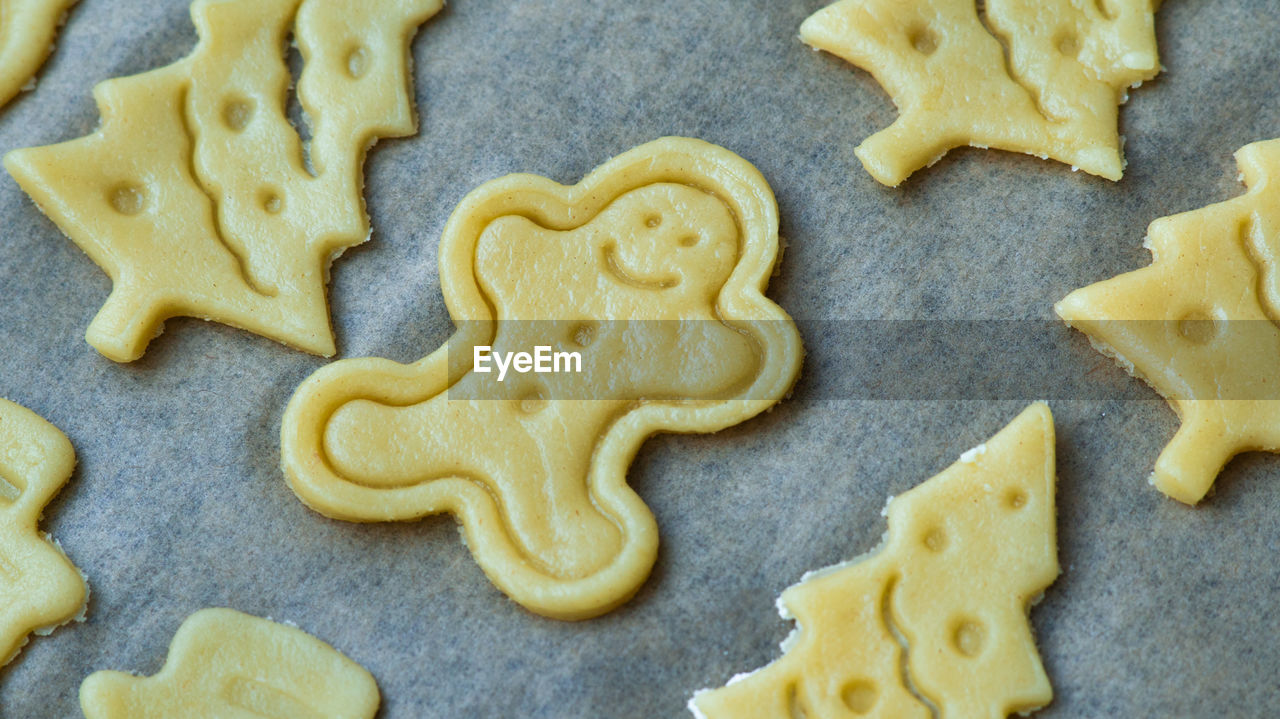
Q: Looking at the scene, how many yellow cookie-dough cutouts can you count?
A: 8